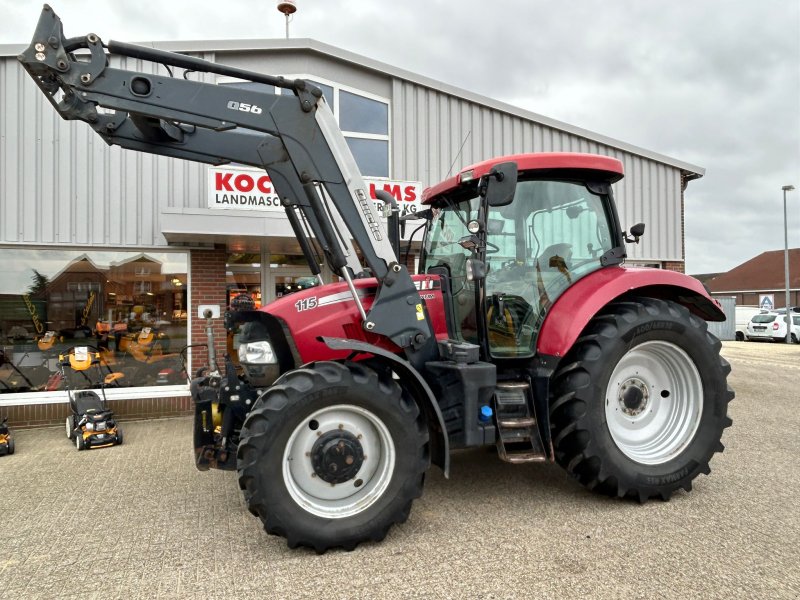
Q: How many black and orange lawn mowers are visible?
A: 2